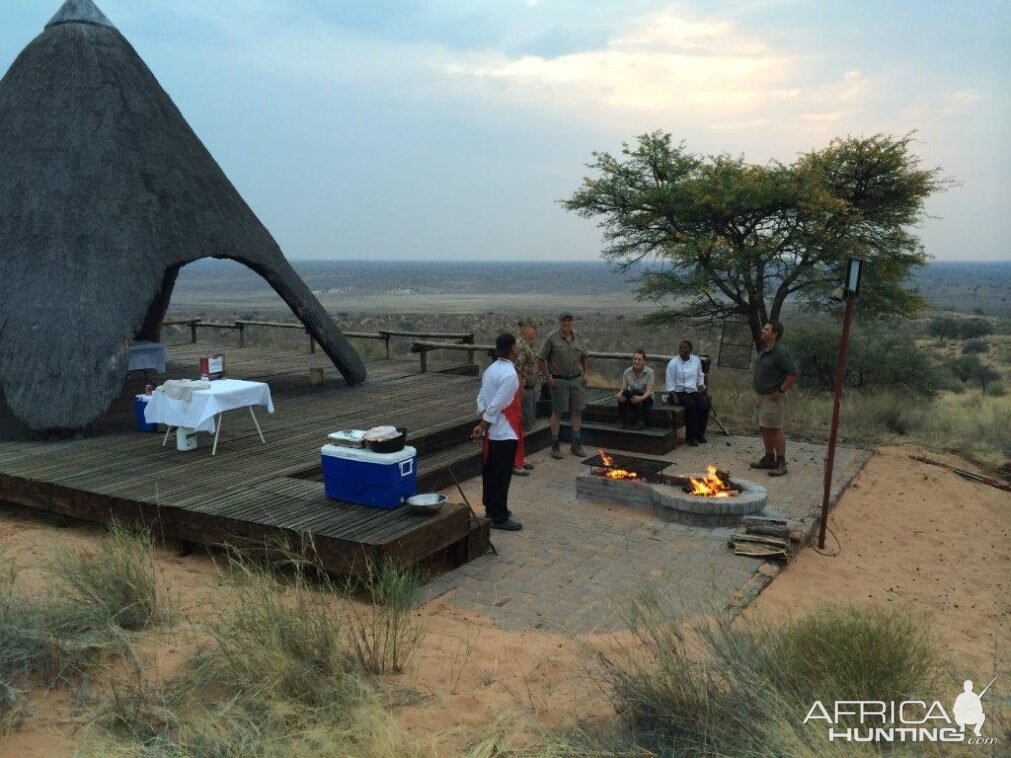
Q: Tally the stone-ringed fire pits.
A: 1